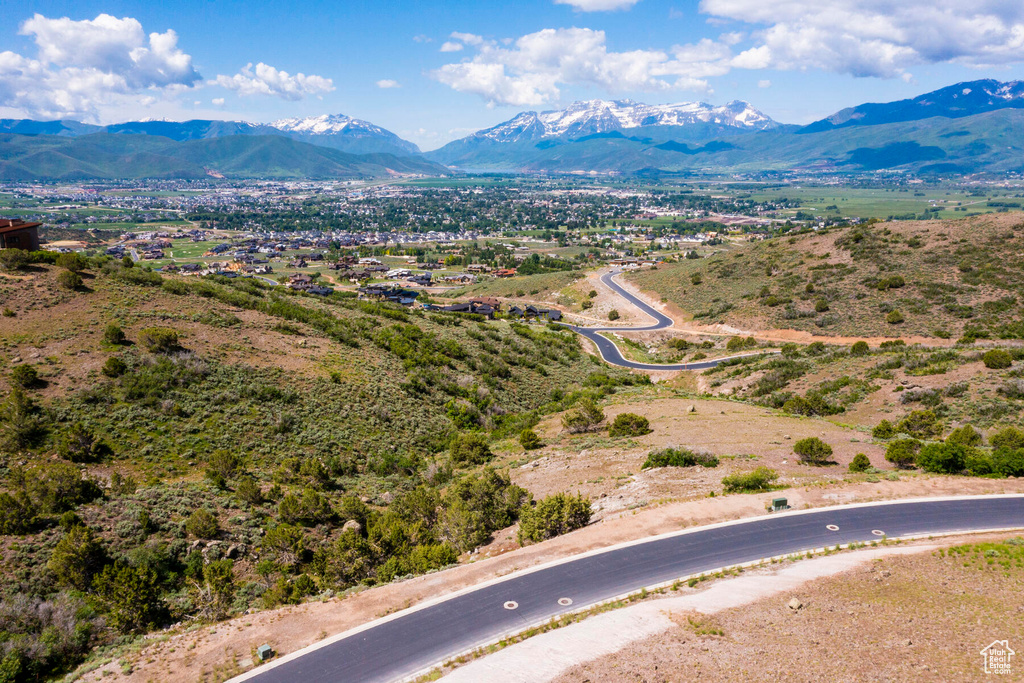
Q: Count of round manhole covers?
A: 4